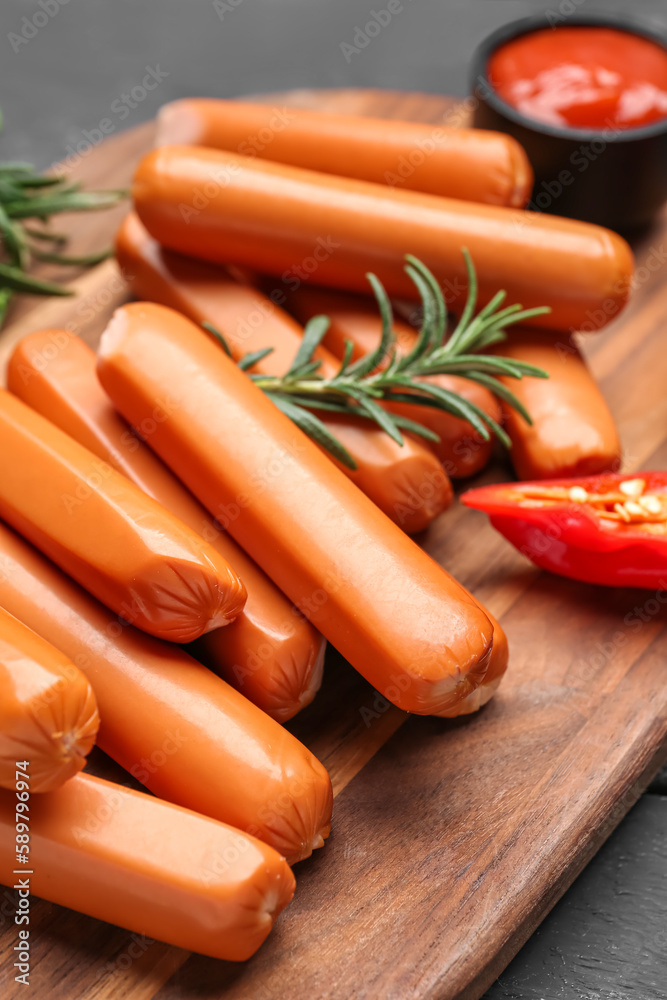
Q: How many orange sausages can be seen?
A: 11